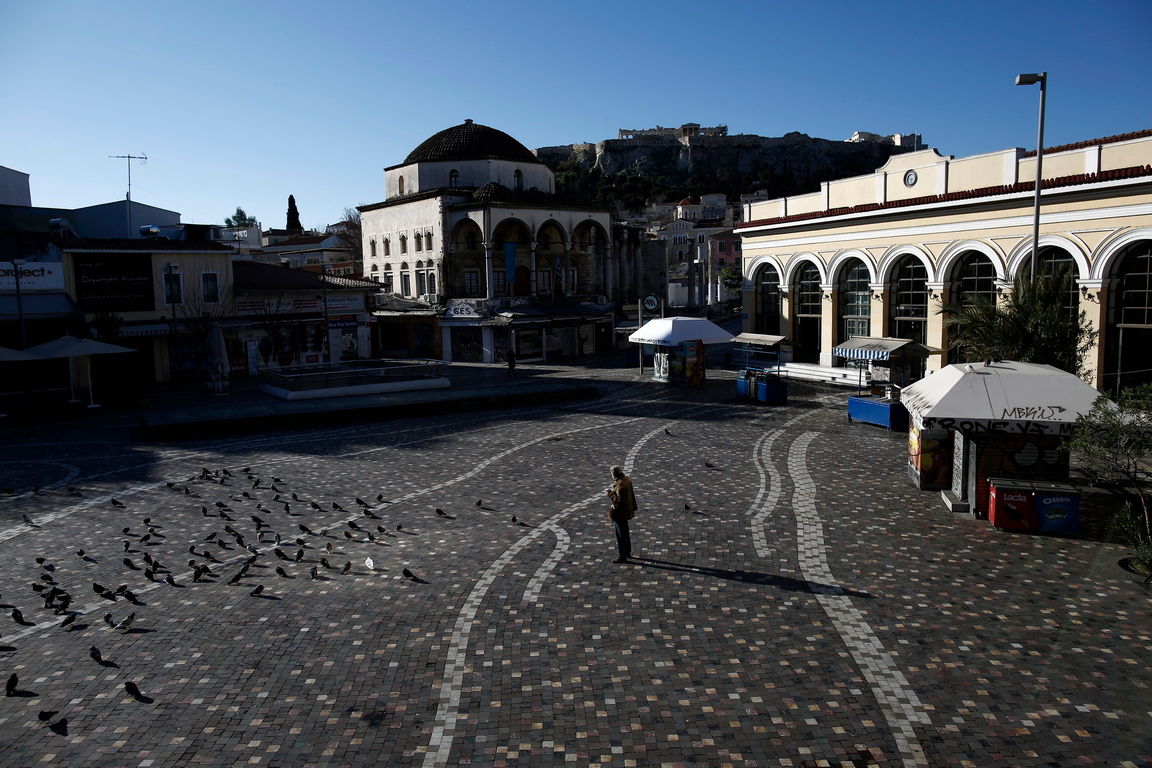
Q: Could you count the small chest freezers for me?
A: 2